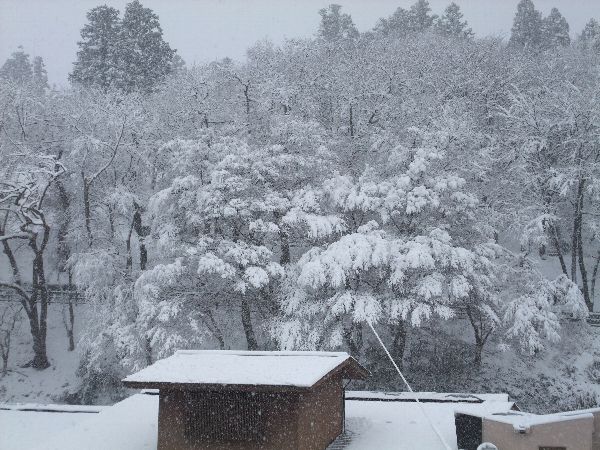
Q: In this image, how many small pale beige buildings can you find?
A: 1